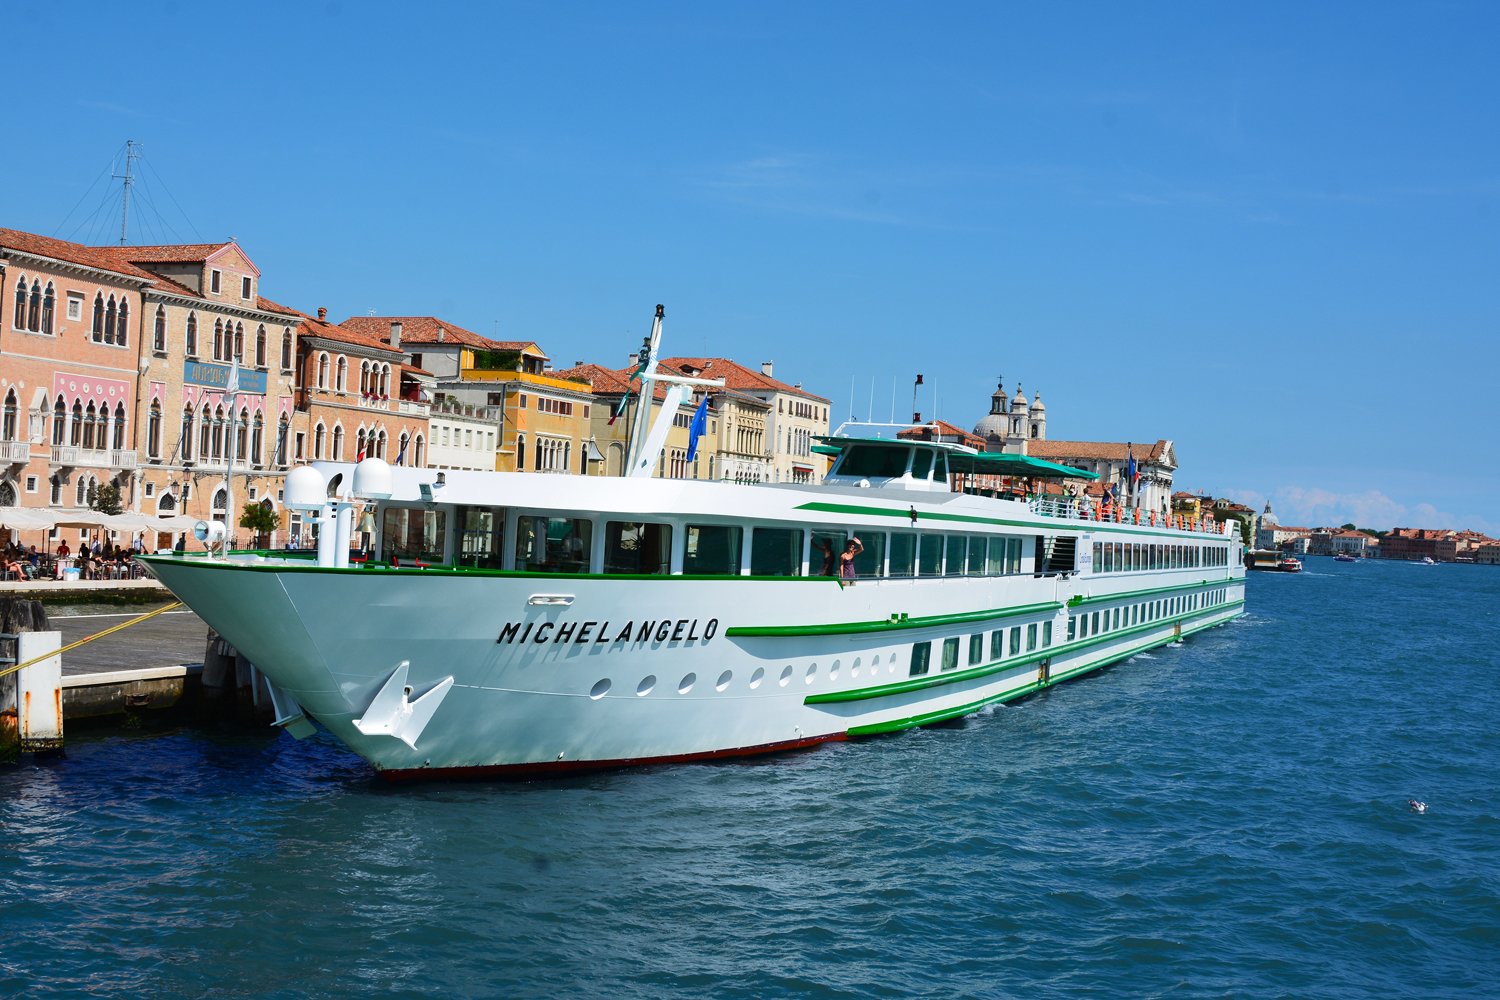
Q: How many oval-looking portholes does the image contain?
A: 11